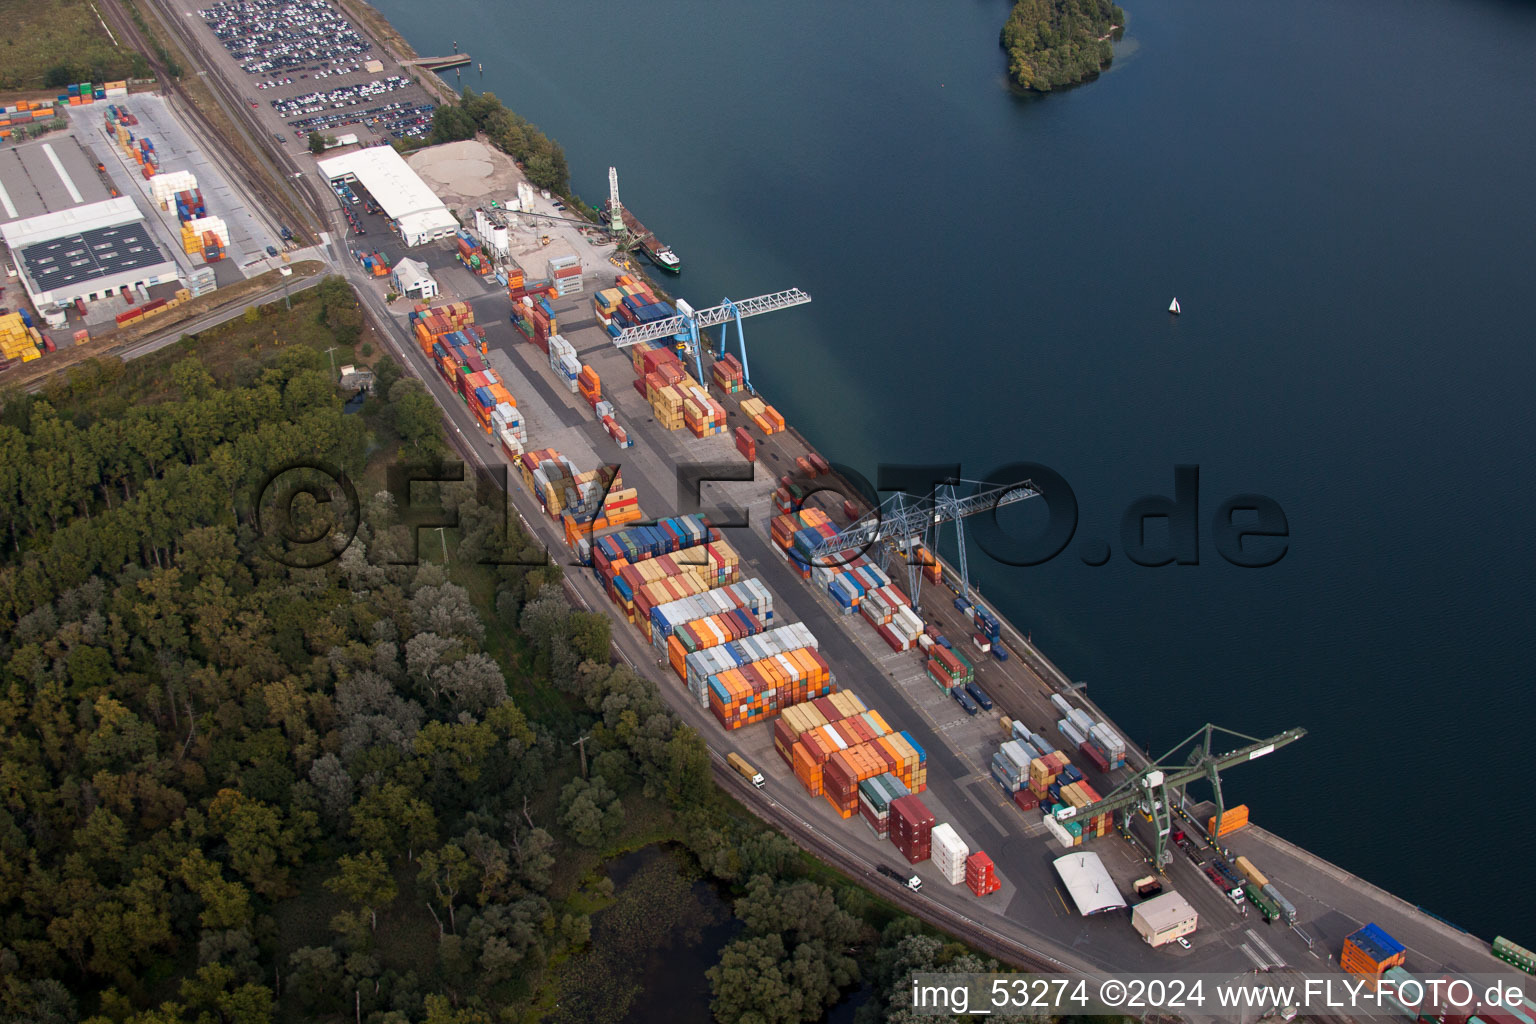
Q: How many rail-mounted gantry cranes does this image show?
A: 3